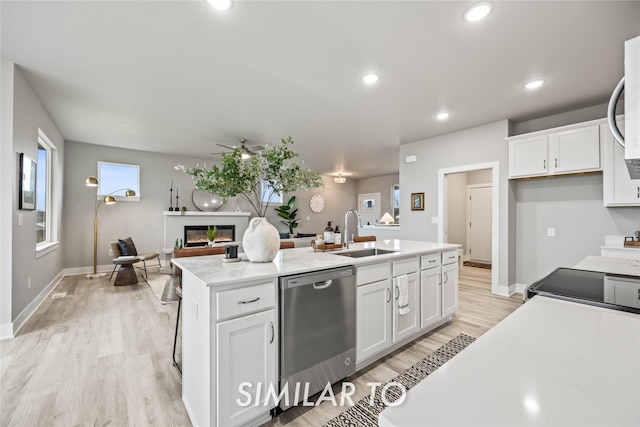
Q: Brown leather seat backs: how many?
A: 3